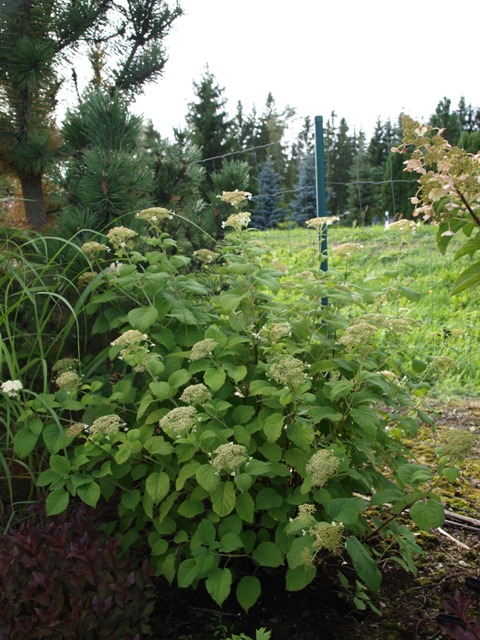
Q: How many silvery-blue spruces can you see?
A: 2